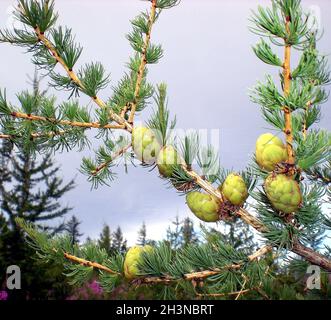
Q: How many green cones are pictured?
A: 7